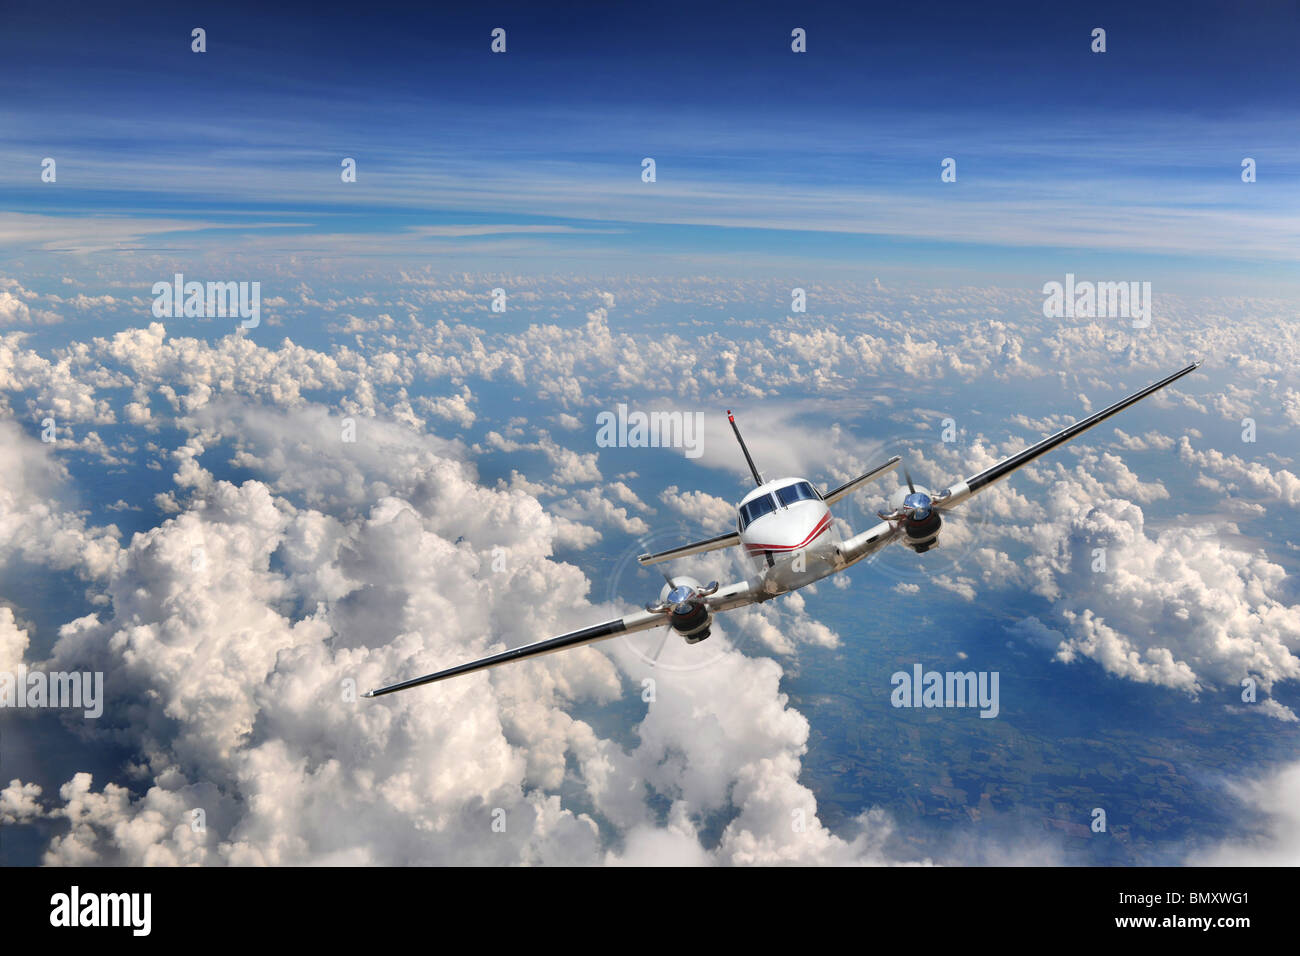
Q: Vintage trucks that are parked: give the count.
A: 0